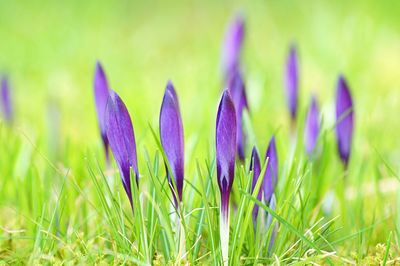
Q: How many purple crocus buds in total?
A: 12